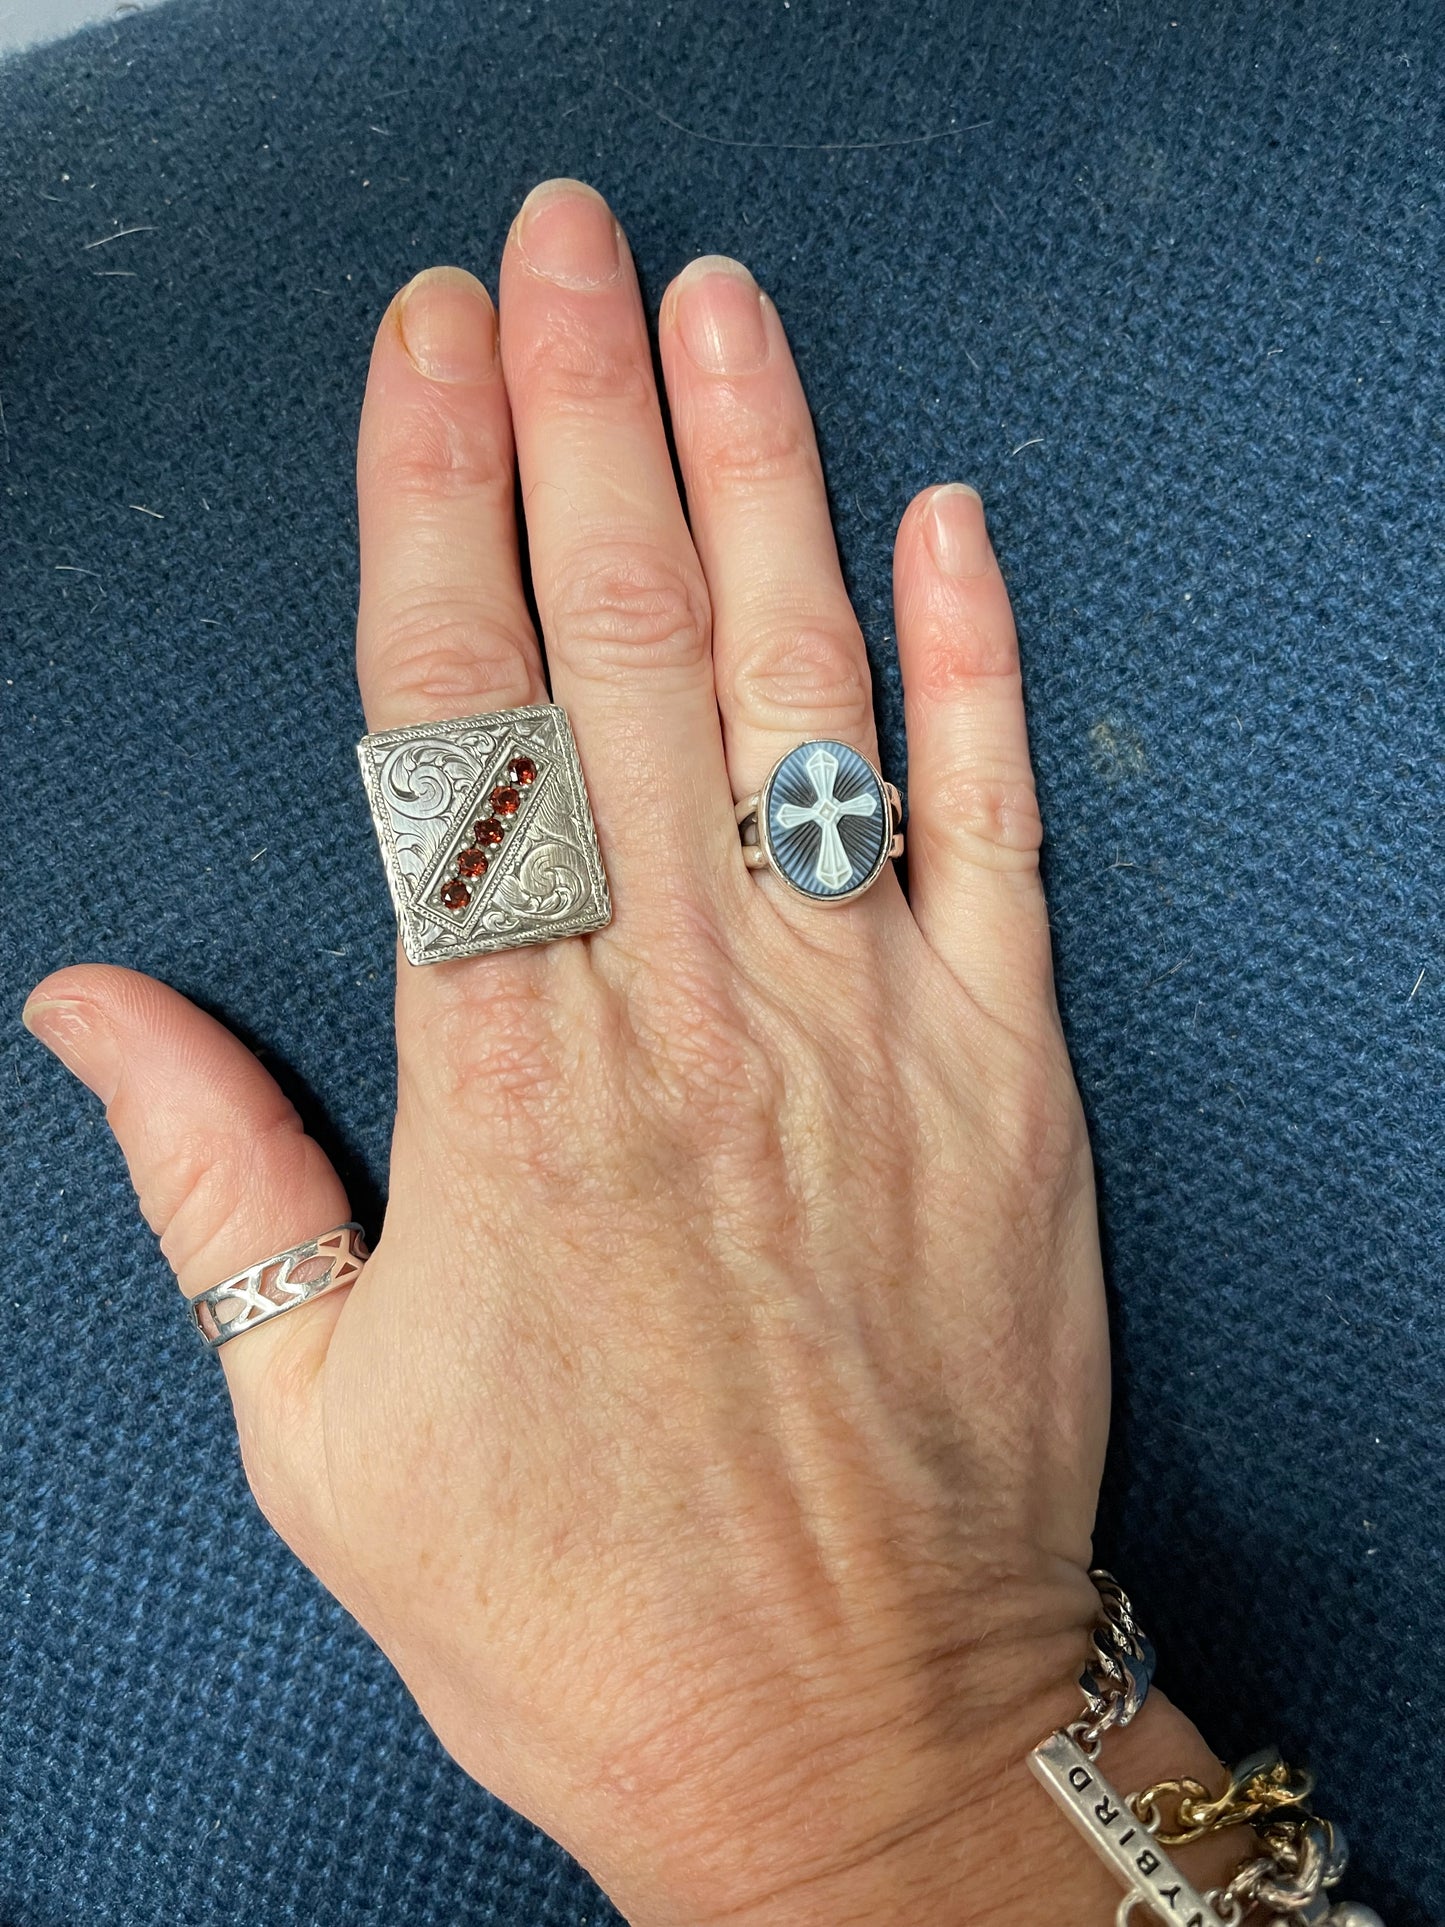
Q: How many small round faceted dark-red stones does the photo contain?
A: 5